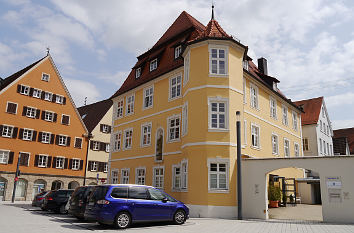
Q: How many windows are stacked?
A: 3